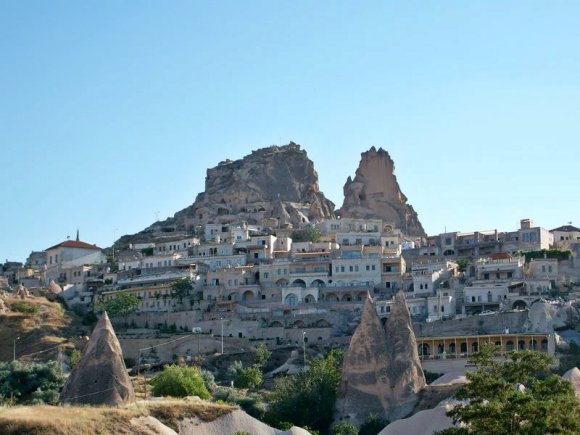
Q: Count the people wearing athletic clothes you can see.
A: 0